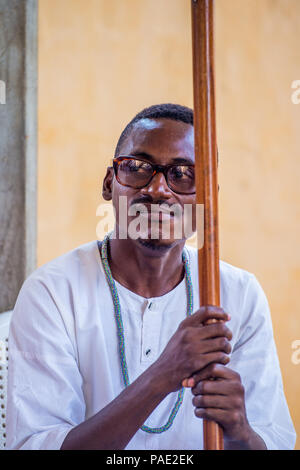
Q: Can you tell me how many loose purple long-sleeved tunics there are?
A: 0